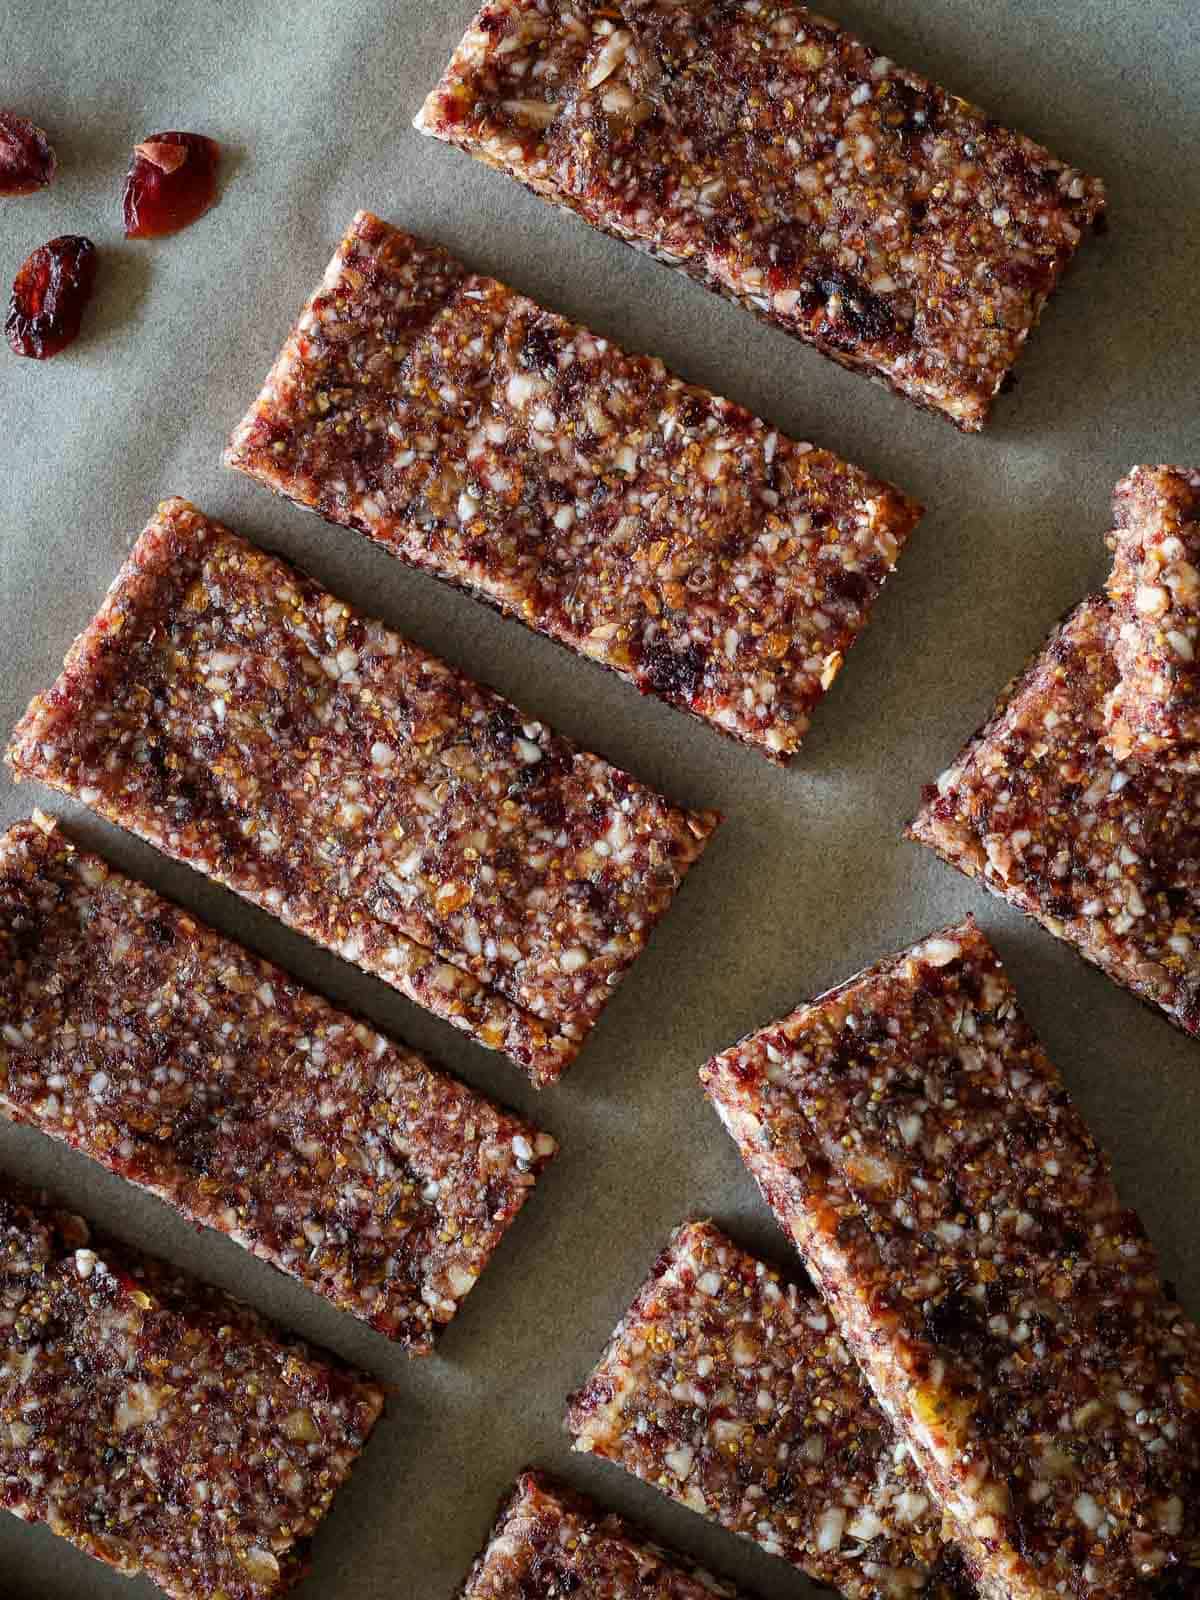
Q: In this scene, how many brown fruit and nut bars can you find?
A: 10